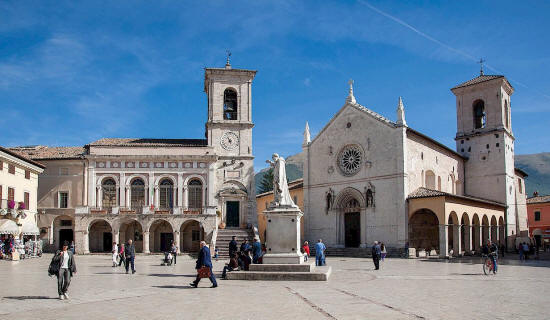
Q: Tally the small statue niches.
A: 2